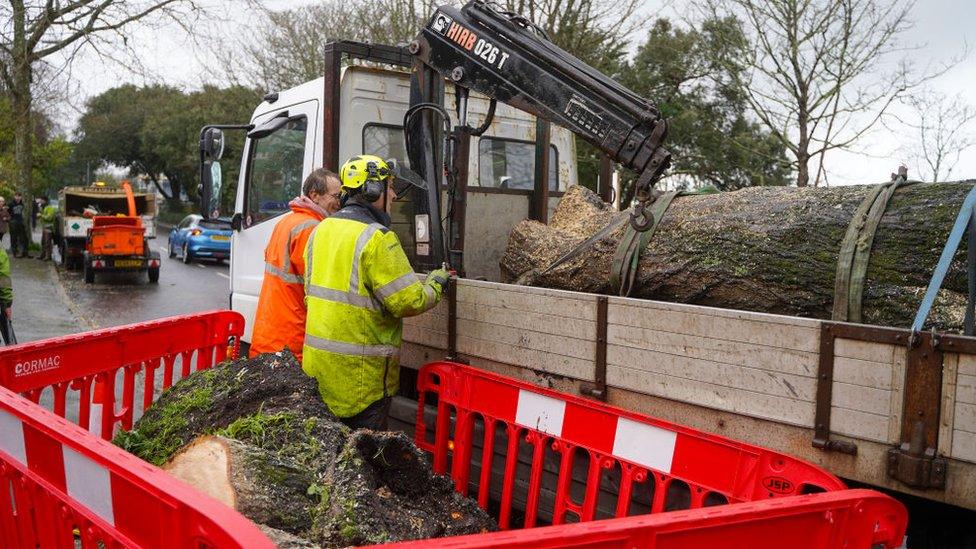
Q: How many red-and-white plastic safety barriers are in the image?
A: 4